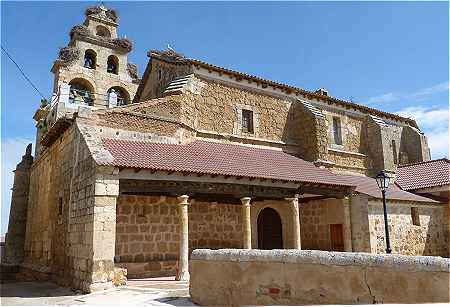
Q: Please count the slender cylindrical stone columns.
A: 4